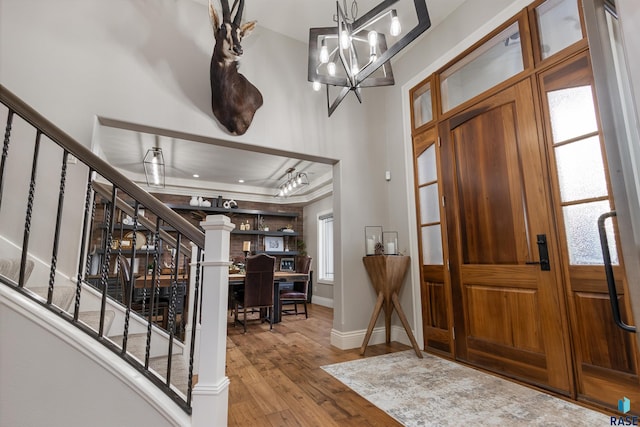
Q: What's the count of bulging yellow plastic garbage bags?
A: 0